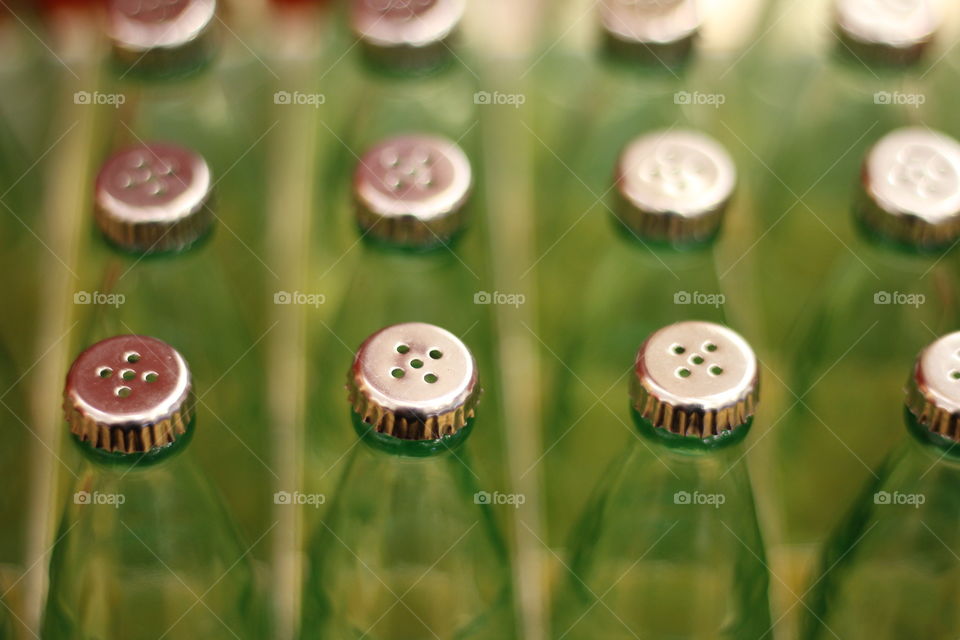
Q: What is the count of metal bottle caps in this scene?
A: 12